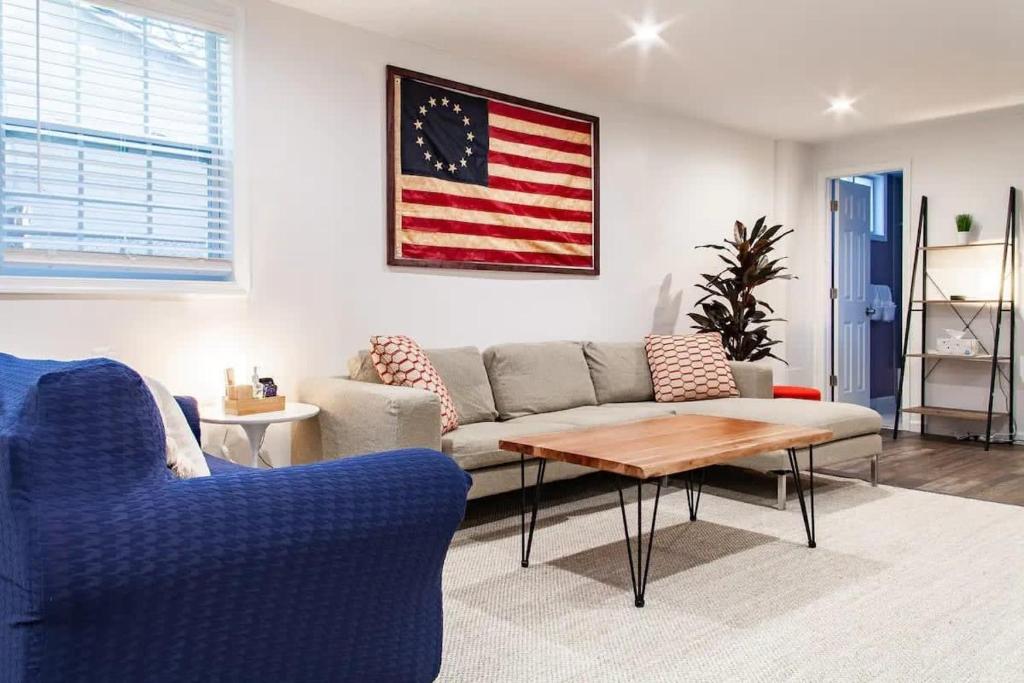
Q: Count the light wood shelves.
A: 4